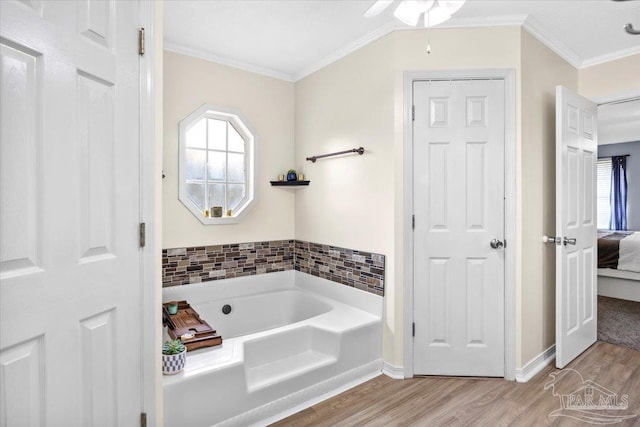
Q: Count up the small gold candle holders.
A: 4